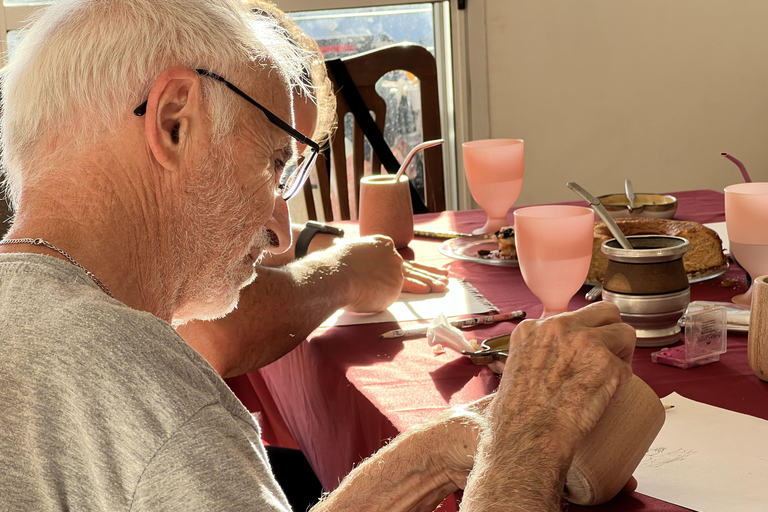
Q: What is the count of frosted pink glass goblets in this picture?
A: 3